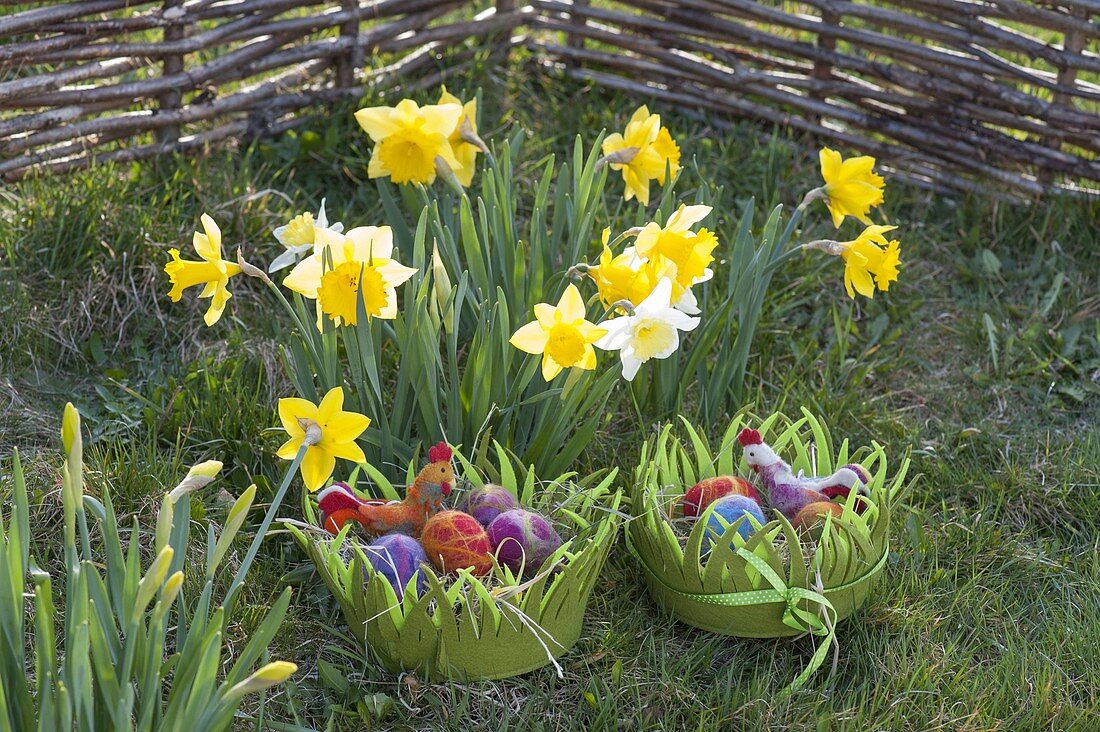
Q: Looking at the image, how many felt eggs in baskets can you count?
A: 7